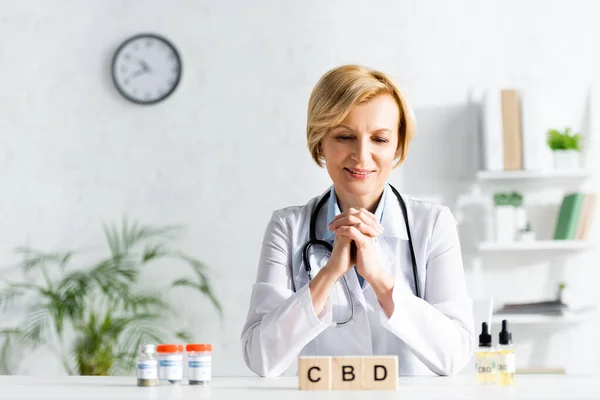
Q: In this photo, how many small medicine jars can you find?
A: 3